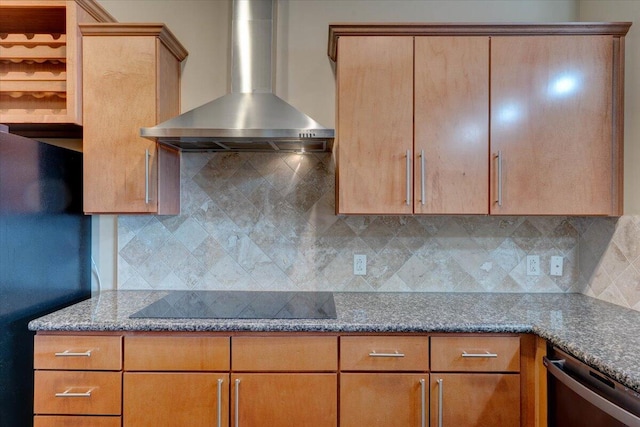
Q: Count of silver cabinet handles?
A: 12